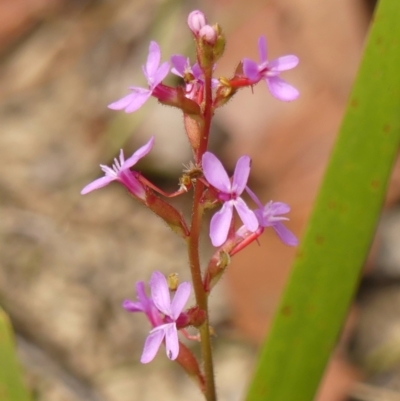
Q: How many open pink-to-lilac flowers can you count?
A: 8